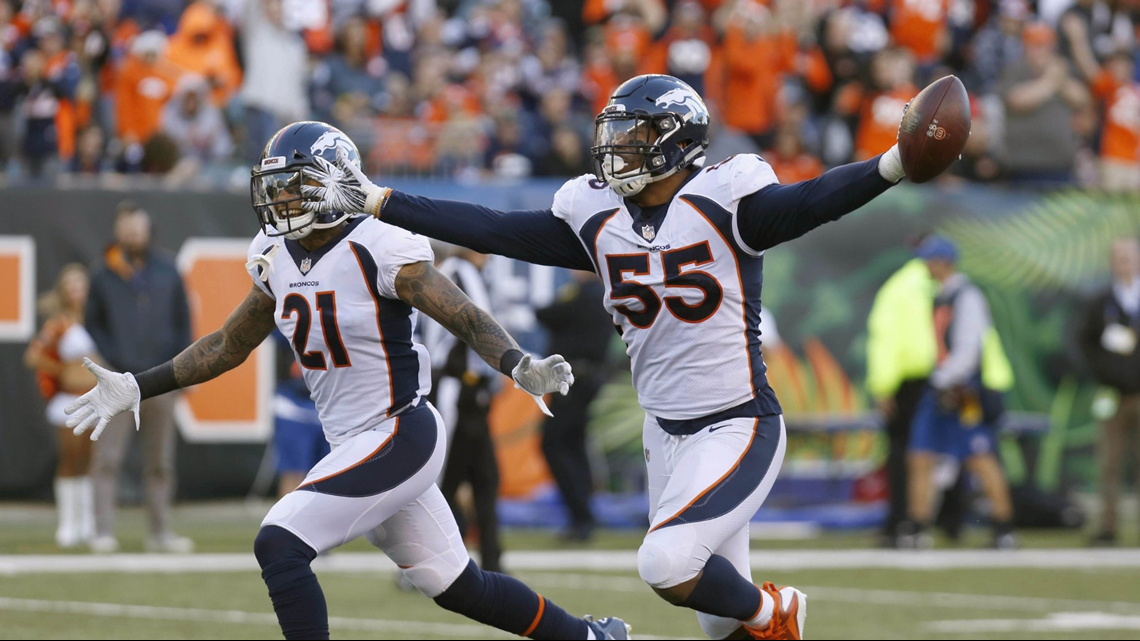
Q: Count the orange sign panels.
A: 2